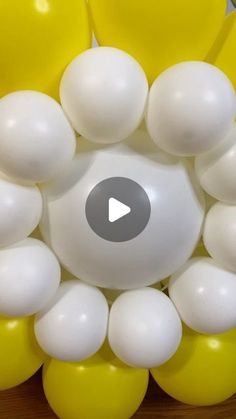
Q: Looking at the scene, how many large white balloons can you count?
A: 1